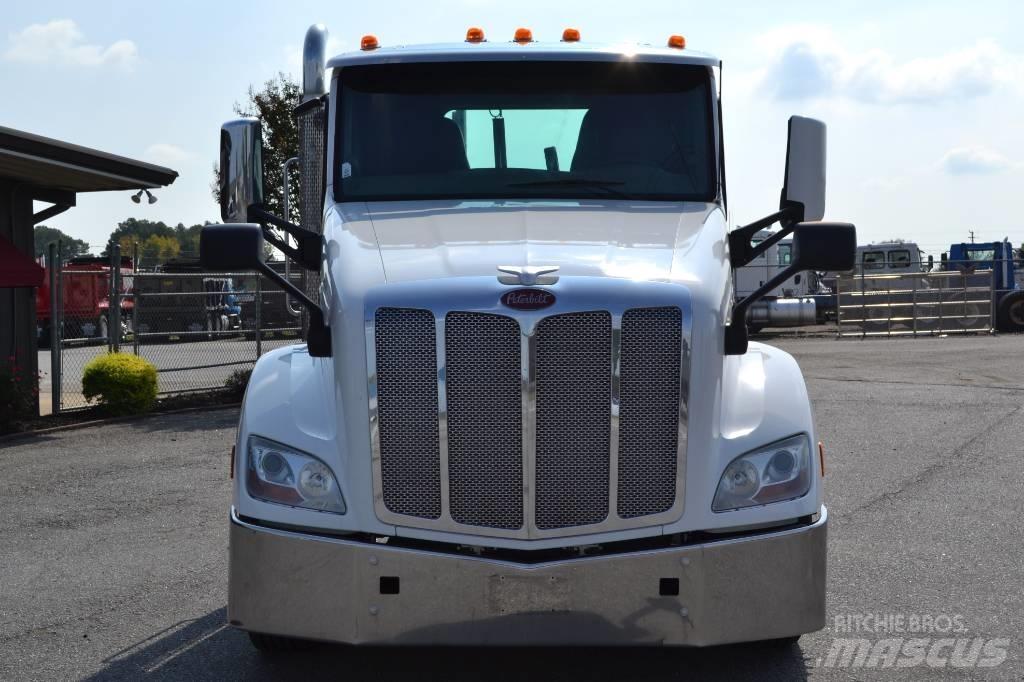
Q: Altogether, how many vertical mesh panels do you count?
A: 4